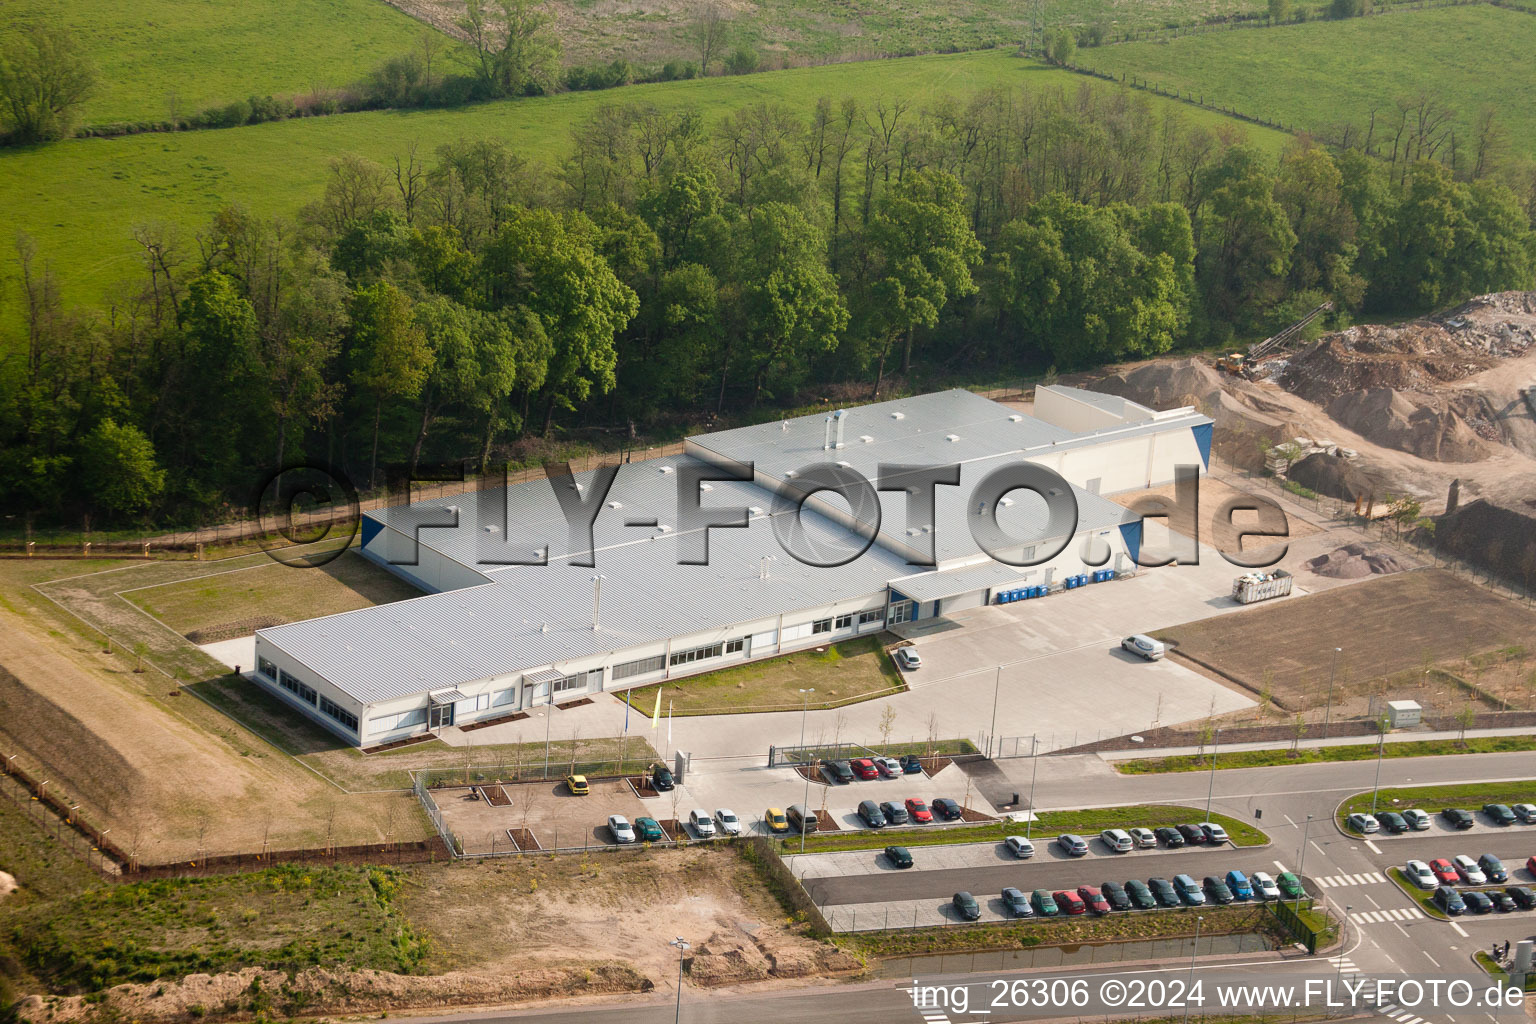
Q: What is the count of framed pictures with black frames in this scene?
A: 0